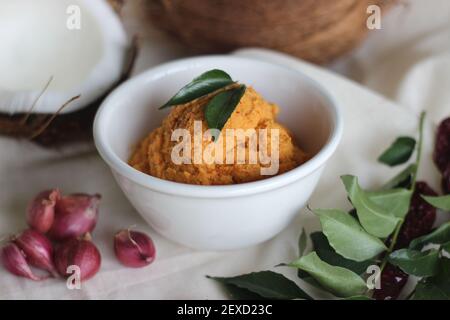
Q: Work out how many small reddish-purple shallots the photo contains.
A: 6